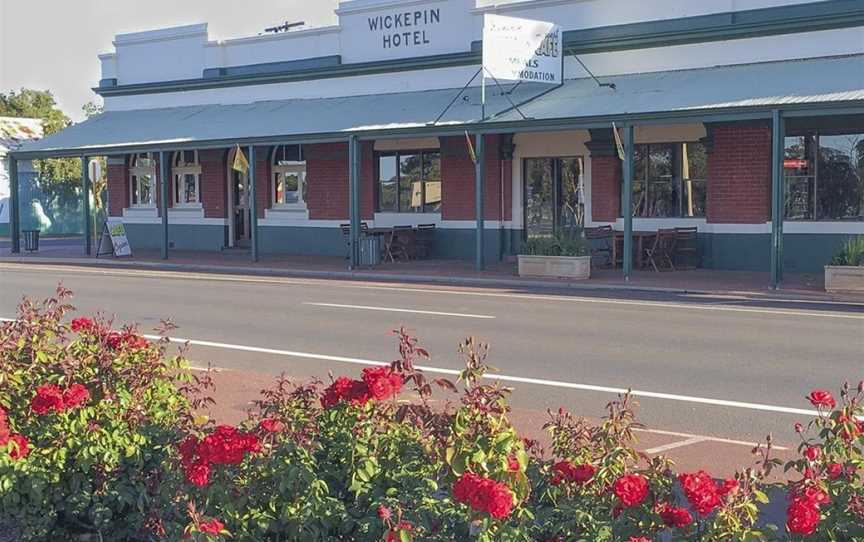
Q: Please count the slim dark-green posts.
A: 8